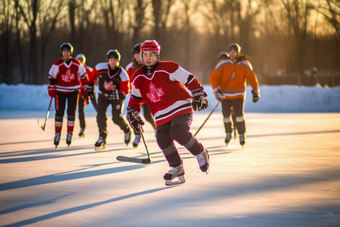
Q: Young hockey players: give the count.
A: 7